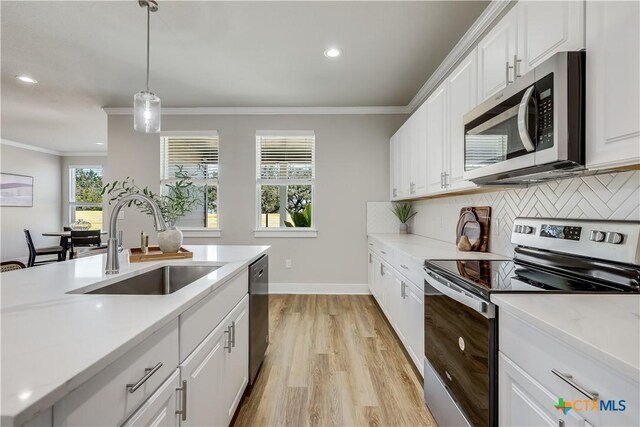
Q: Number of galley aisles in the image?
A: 1